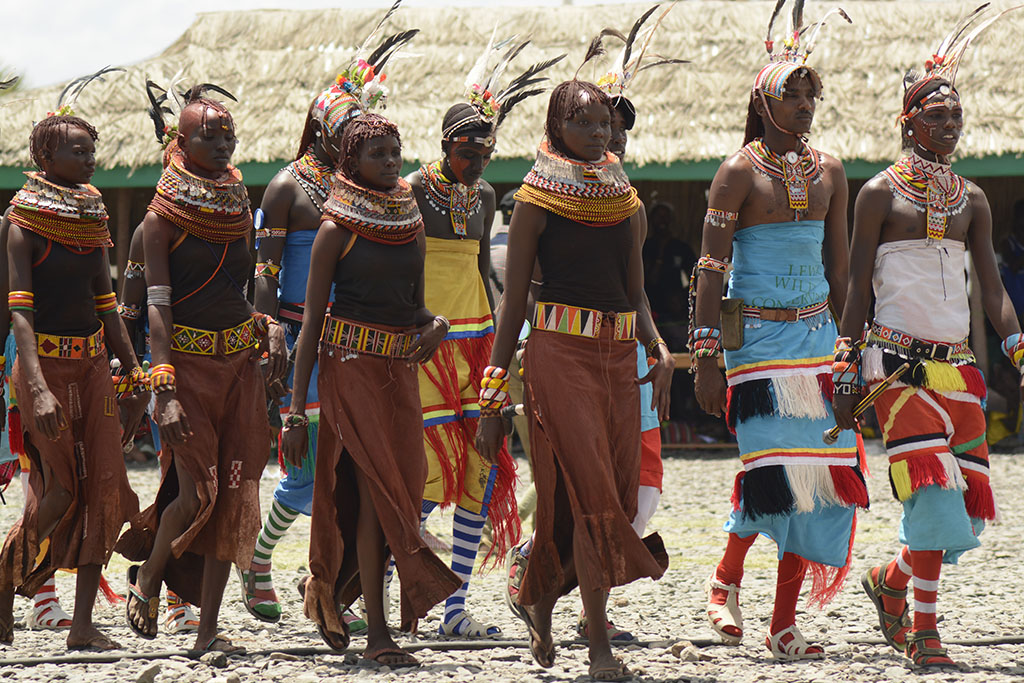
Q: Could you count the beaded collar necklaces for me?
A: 8